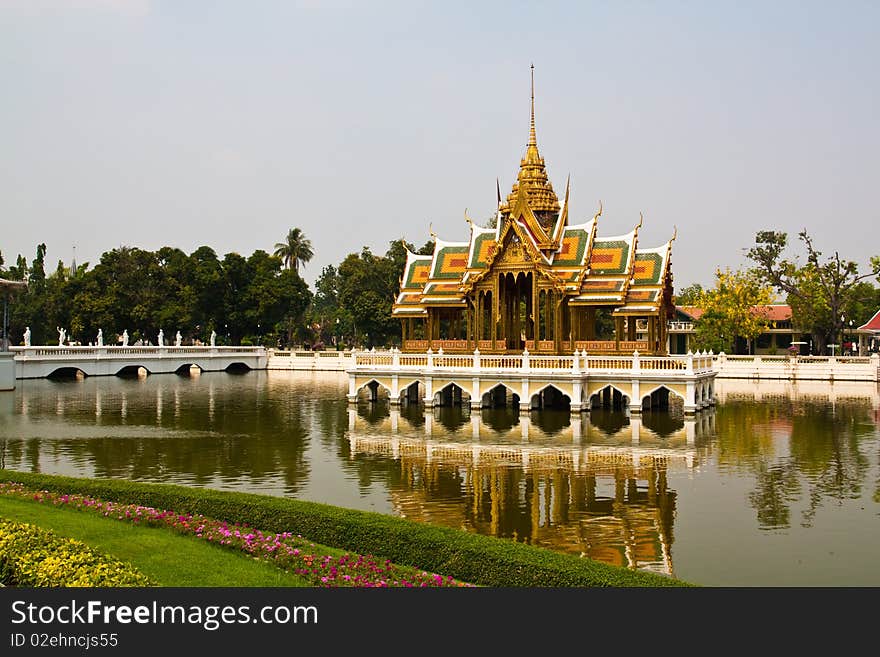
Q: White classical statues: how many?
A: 7